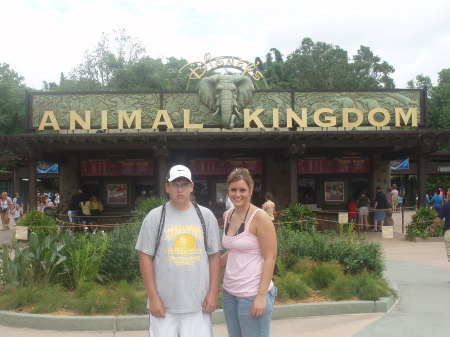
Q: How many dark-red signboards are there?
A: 3